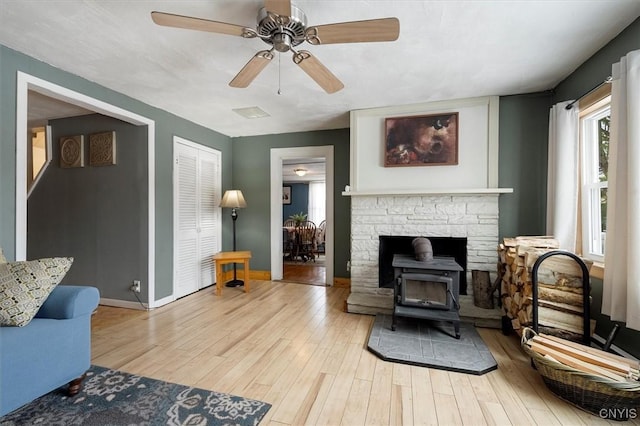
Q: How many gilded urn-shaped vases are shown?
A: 0